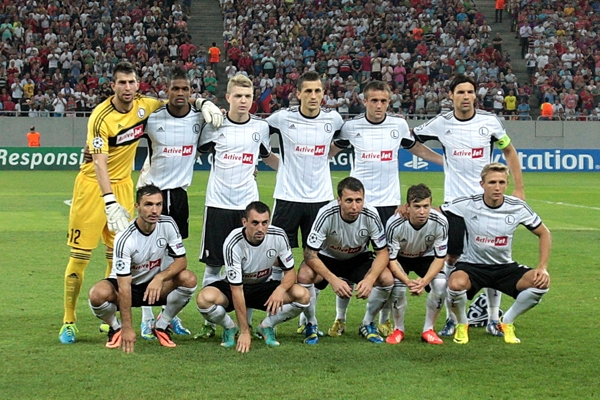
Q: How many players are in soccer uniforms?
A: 11